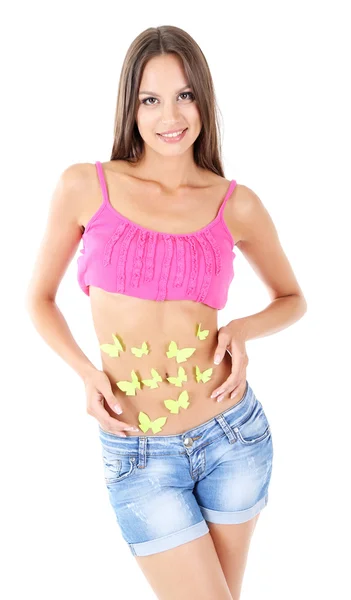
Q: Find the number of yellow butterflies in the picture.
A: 10